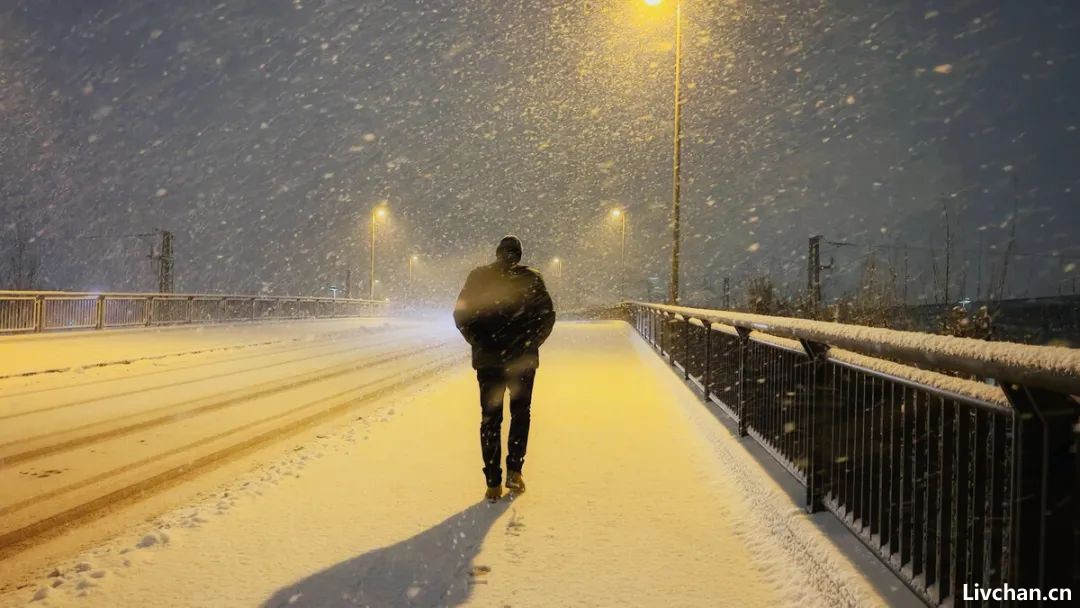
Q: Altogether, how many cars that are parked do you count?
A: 0